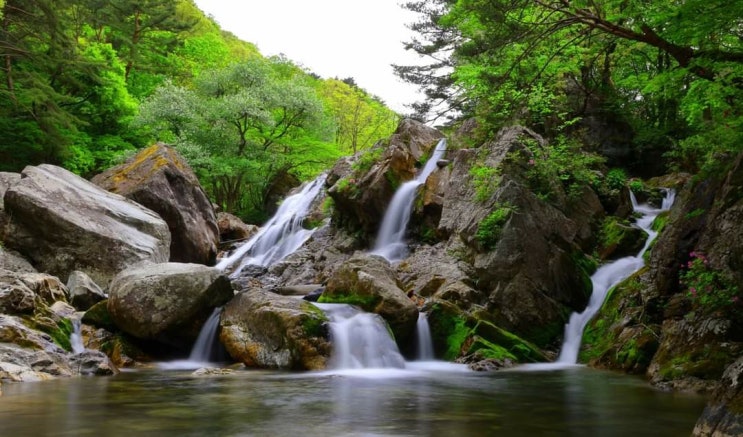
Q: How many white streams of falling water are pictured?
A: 7